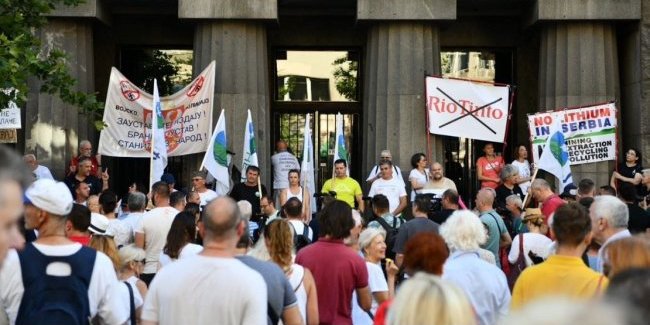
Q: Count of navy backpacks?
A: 1